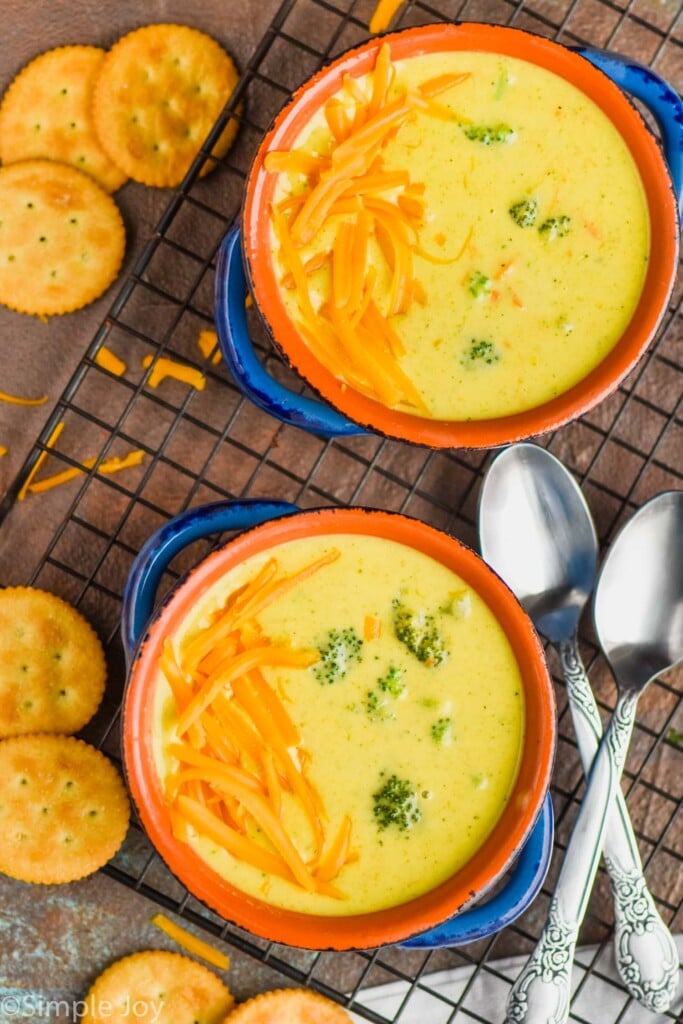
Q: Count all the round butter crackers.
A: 7